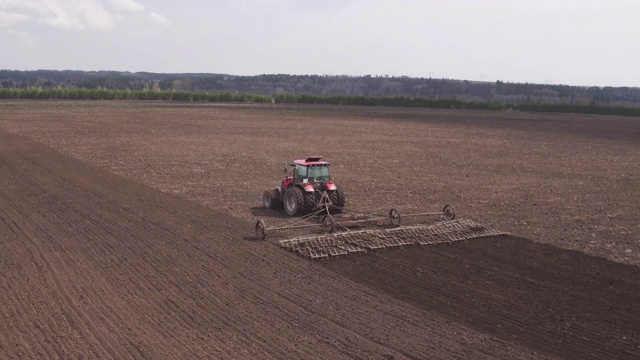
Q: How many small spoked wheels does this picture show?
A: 4